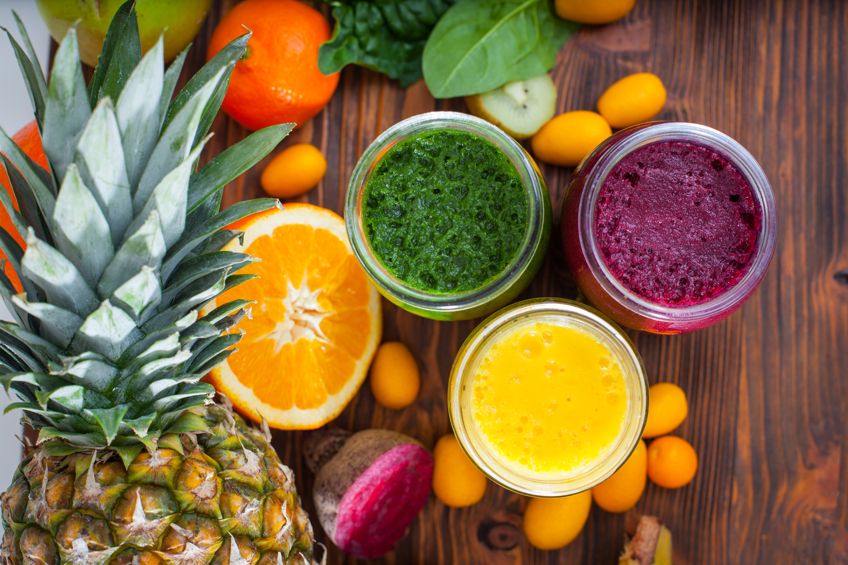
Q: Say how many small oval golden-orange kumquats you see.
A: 10